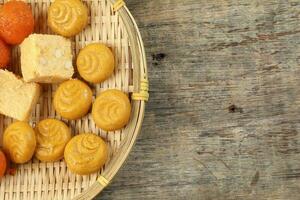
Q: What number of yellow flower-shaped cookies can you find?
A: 7